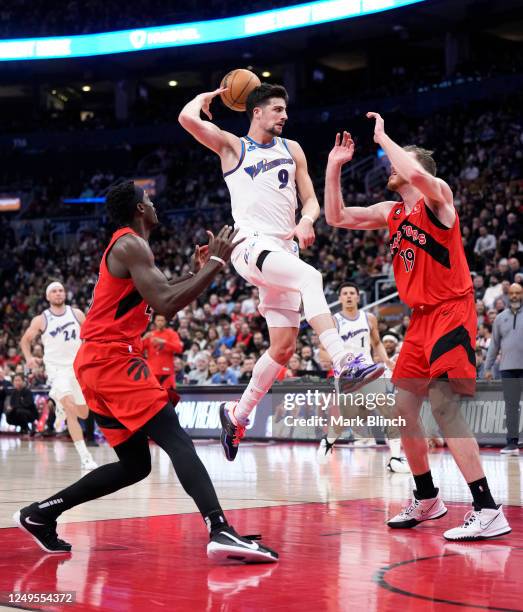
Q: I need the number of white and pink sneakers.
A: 2